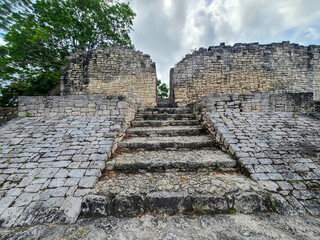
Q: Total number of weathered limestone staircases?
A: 1